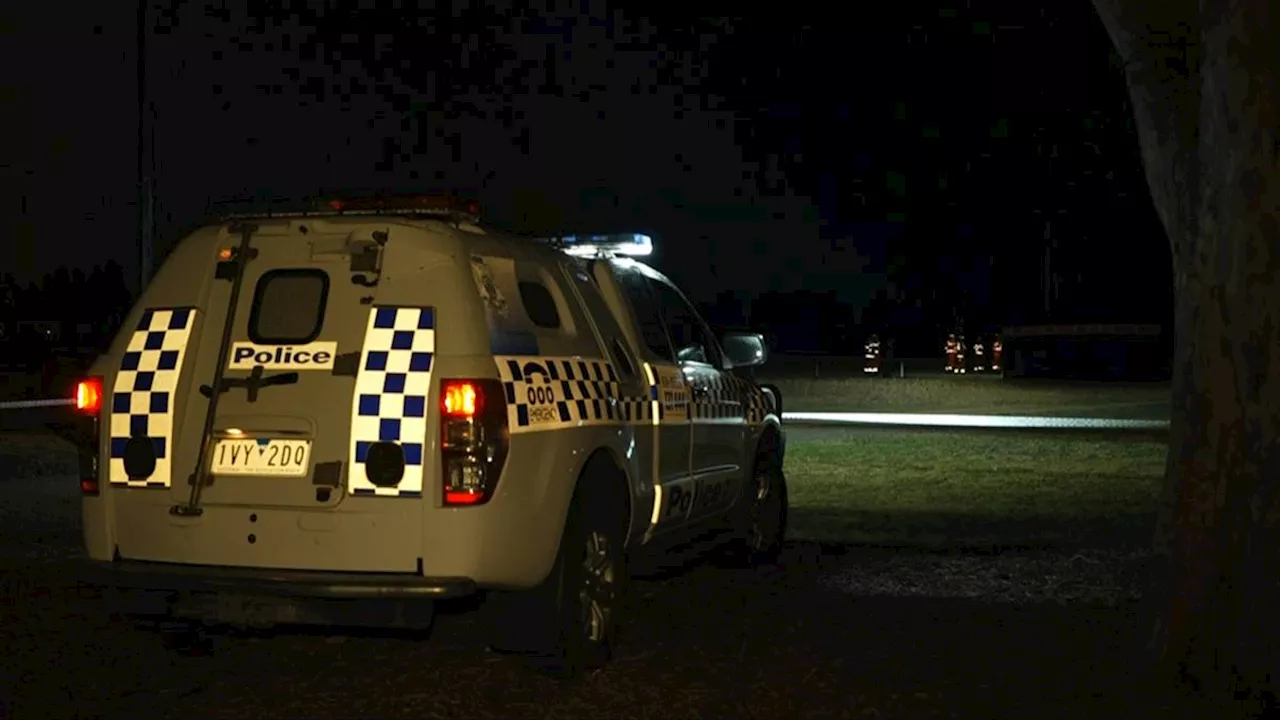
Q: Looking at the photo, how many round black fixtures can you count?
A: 2